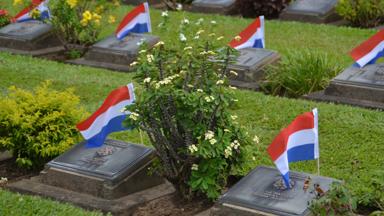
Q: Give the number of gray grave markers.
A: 8